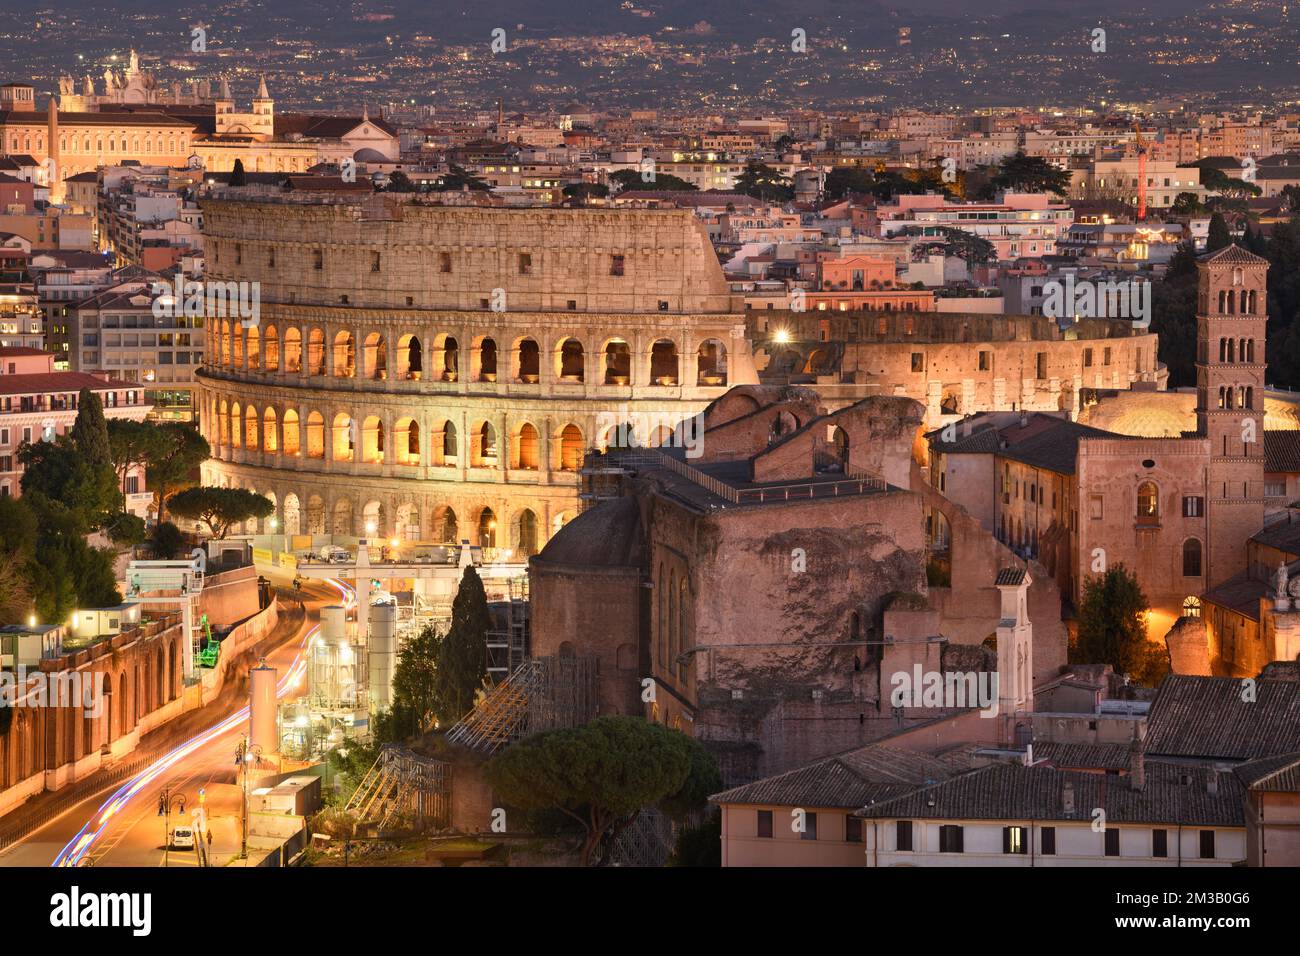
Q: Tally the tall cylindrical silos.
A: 3